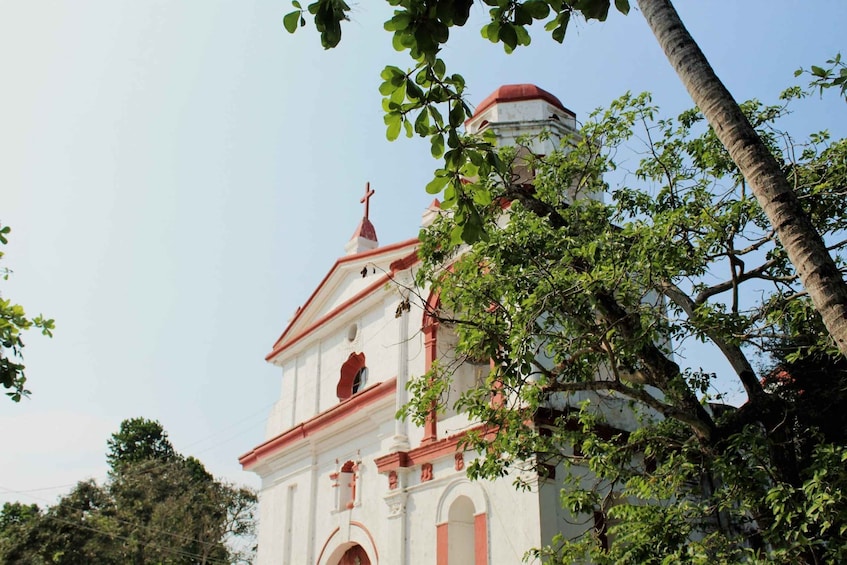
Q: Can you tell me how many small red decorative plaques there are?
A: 3